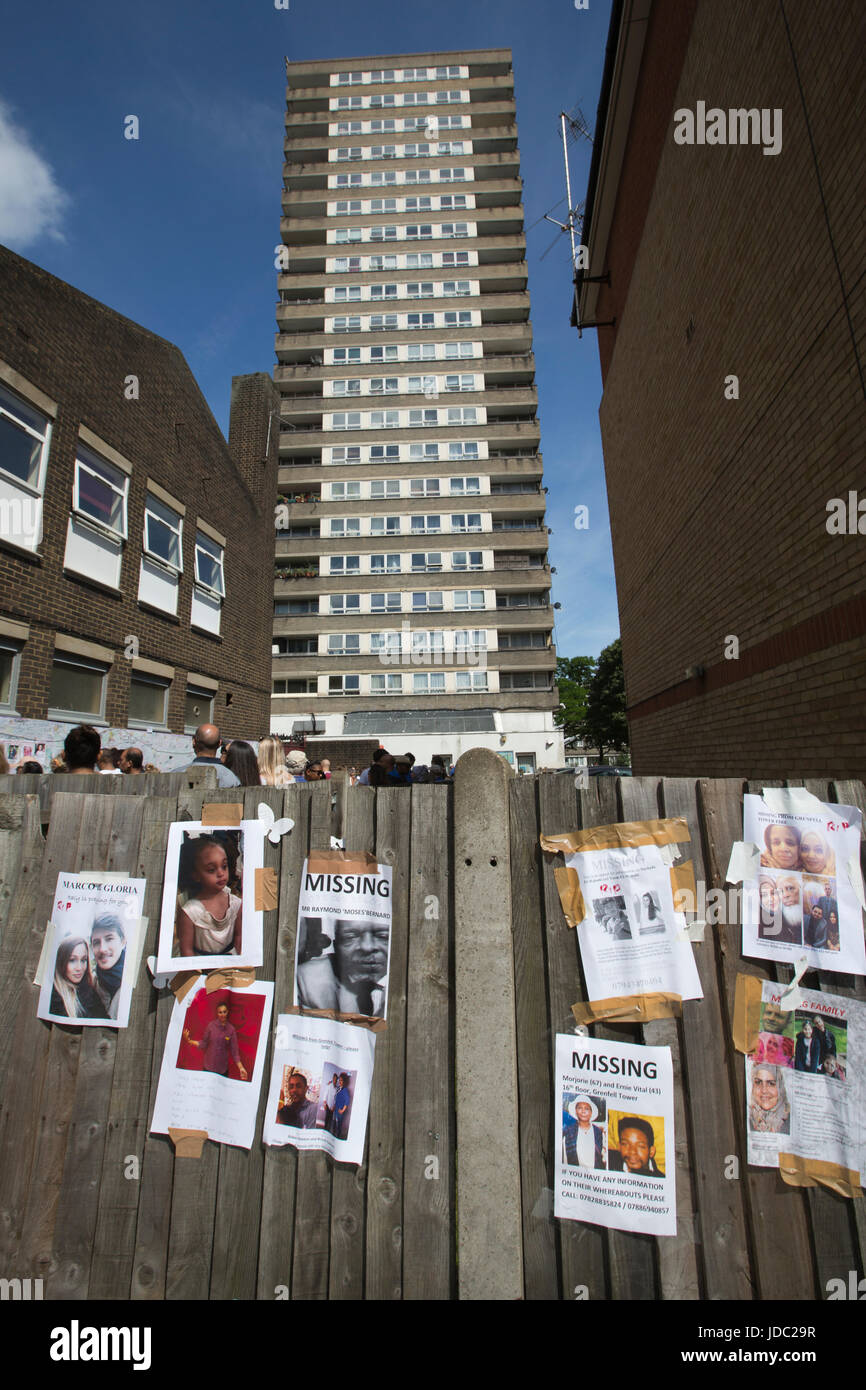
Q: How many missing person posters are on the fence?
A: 9